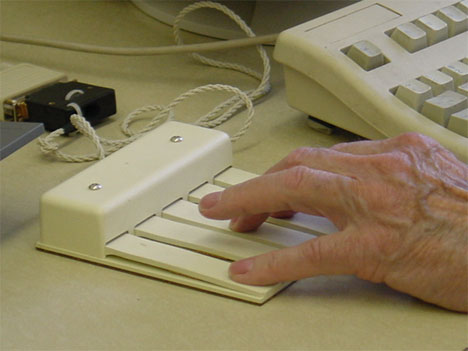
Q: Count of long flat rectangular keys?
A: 5